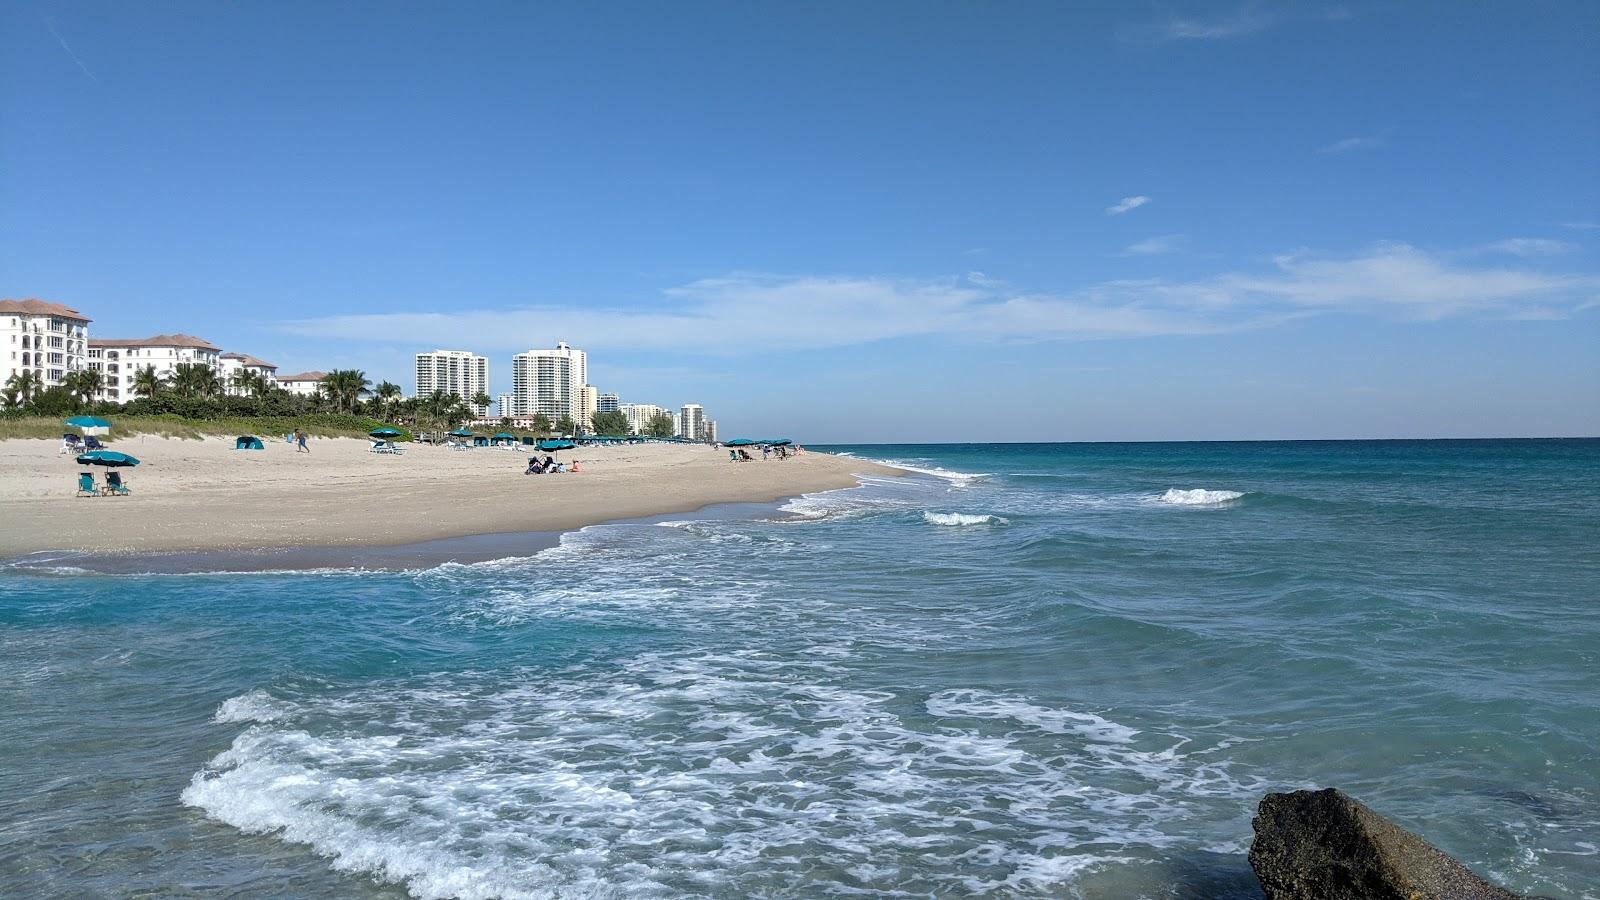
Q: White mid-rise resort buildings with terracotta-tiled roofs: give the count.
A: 4